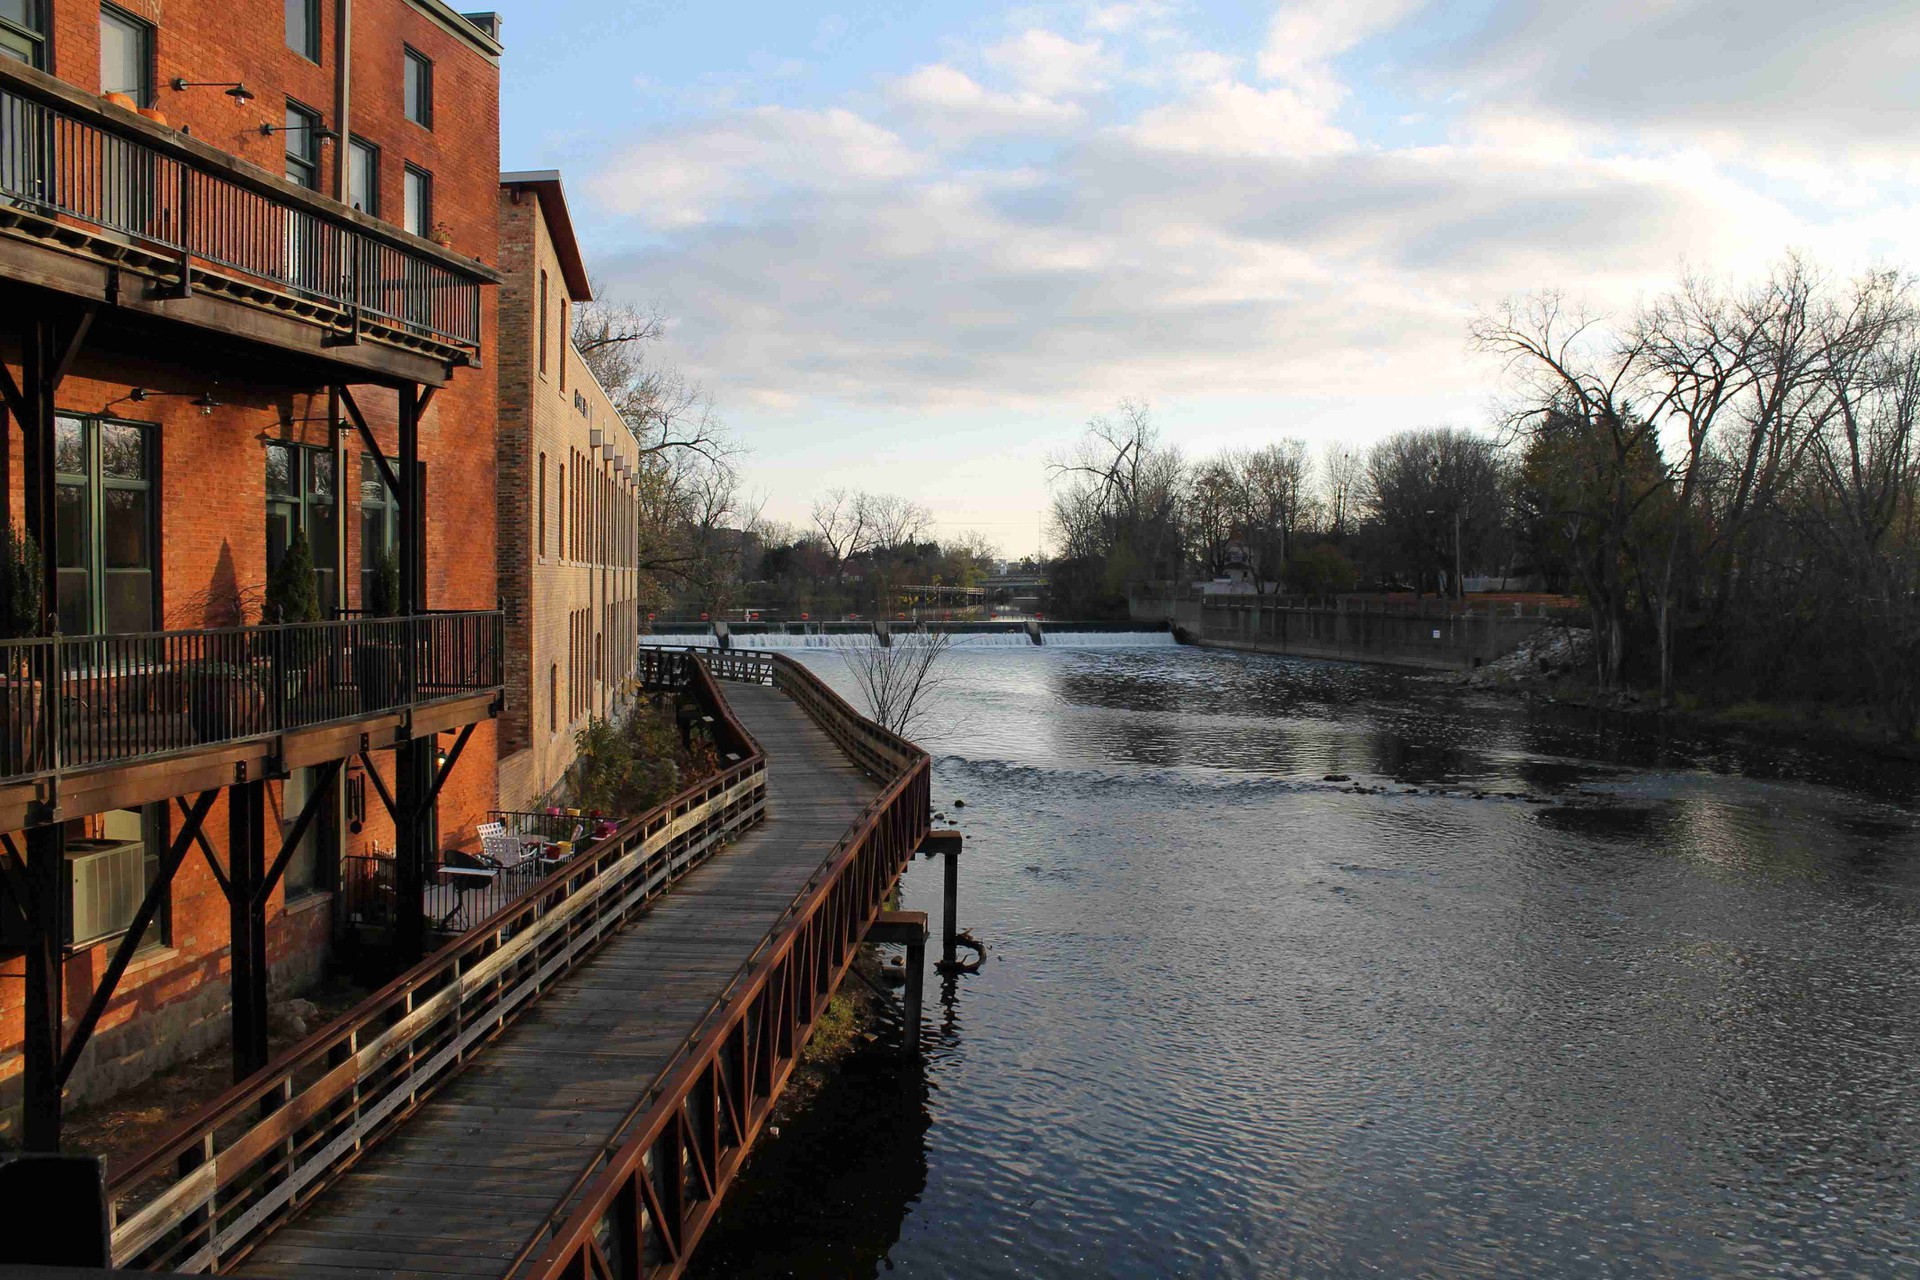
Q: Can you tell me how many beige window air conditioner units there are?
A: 1